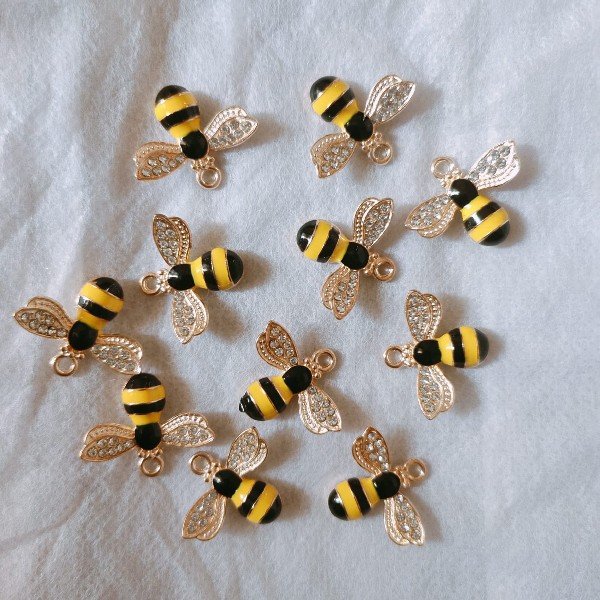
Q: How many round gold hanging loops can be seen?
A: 11